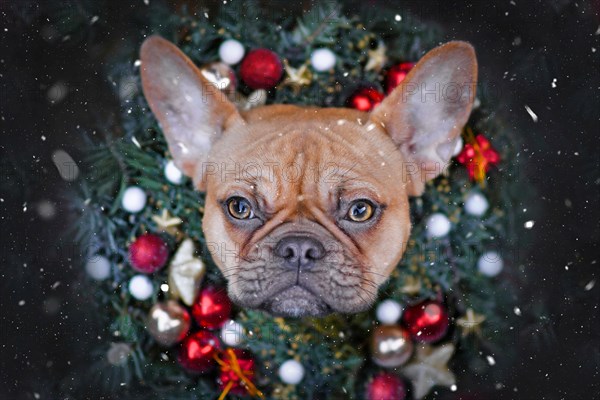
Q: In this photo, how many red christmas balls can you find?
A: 8